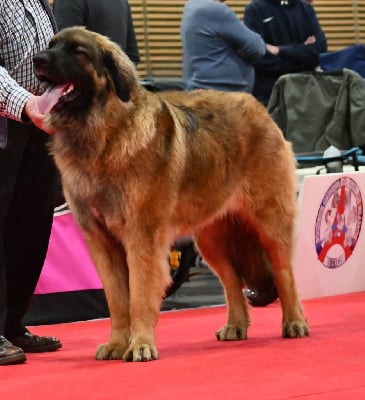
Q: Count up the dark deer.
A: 0